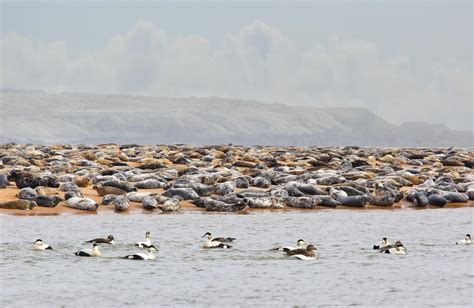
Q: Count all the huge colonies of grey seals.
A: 1